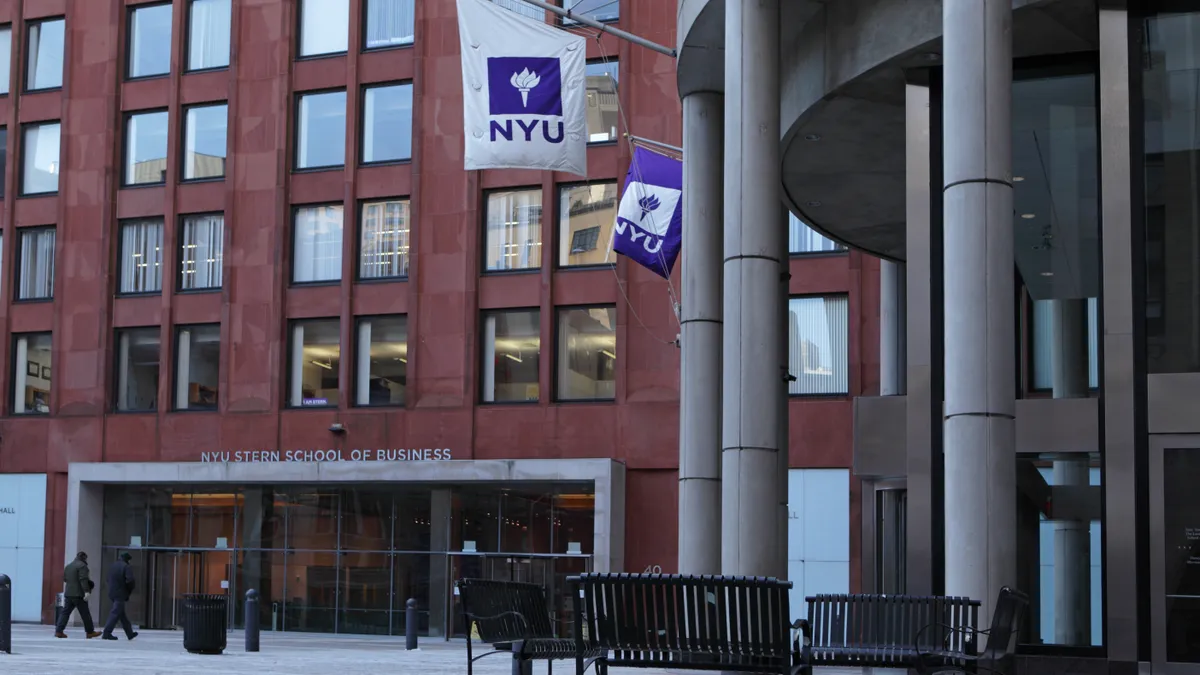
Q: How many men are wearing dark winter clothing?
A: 2